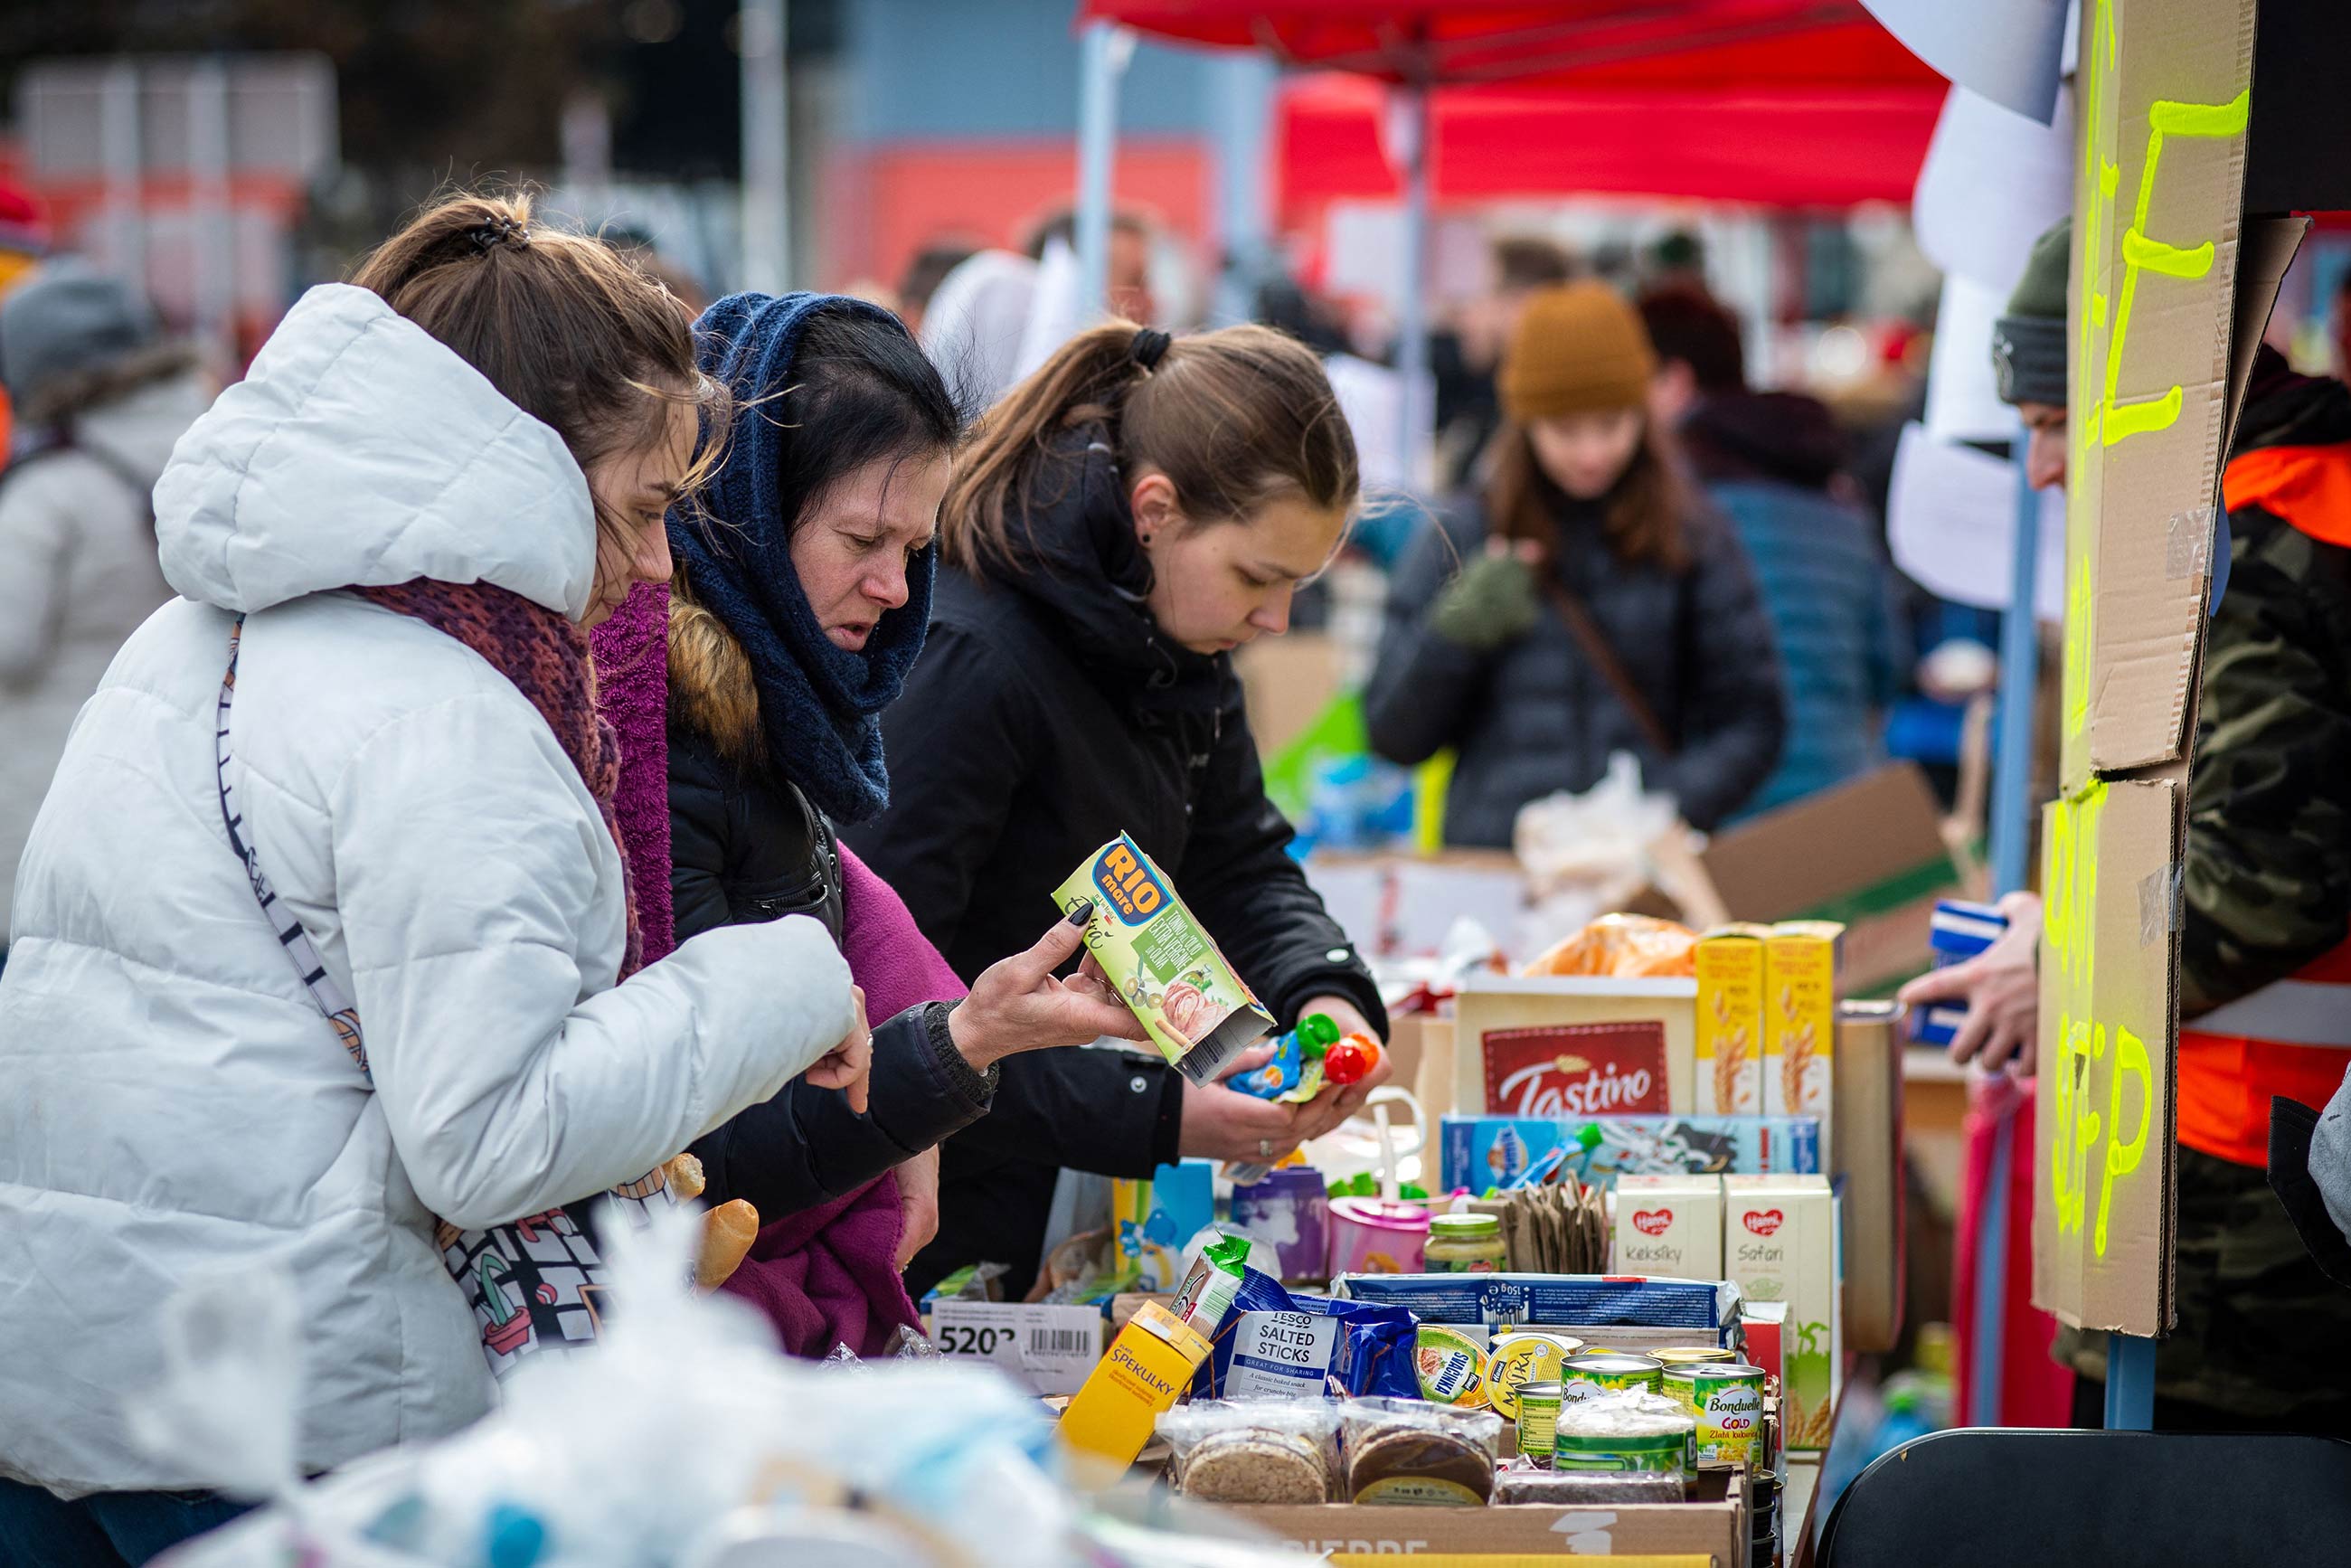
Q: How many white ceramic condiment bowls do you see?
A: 0